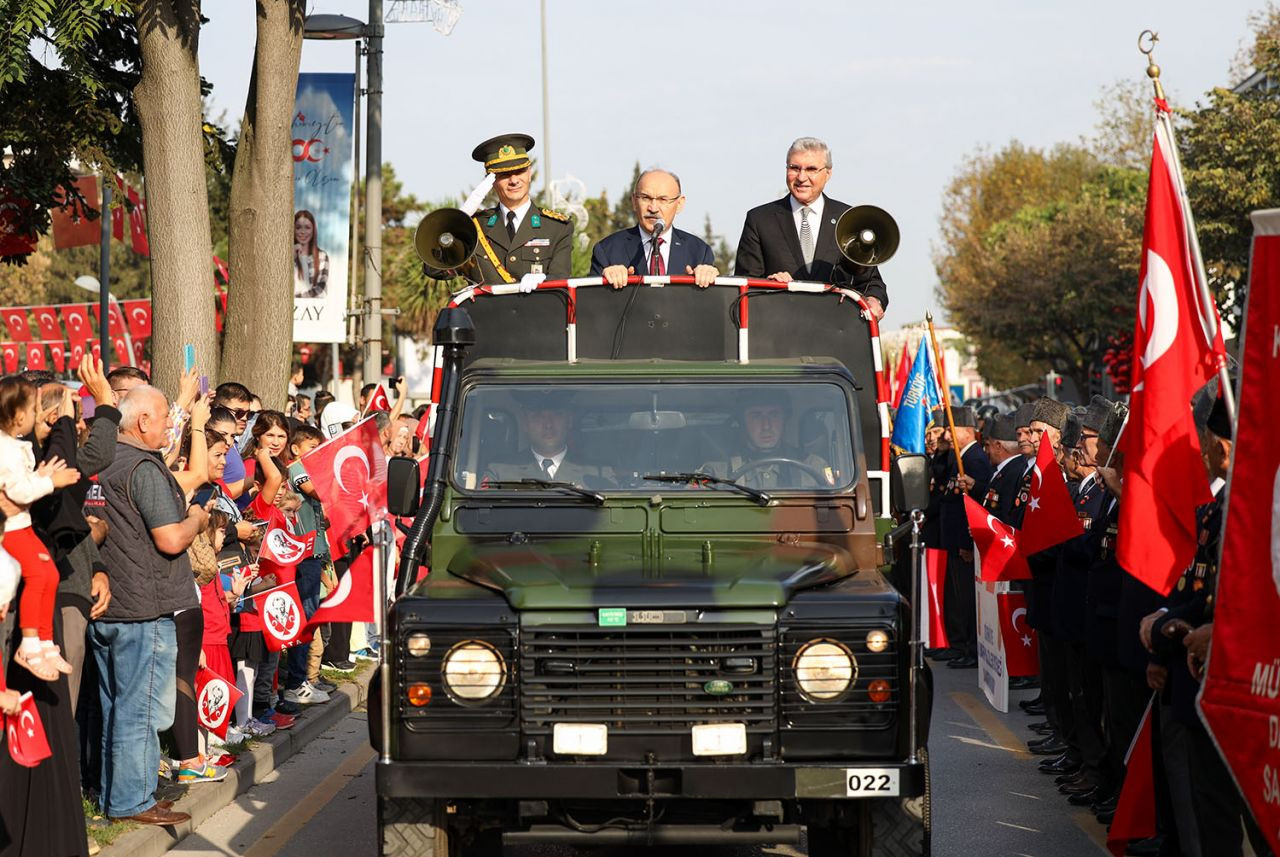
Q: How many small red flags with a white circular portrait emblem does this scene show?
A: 3